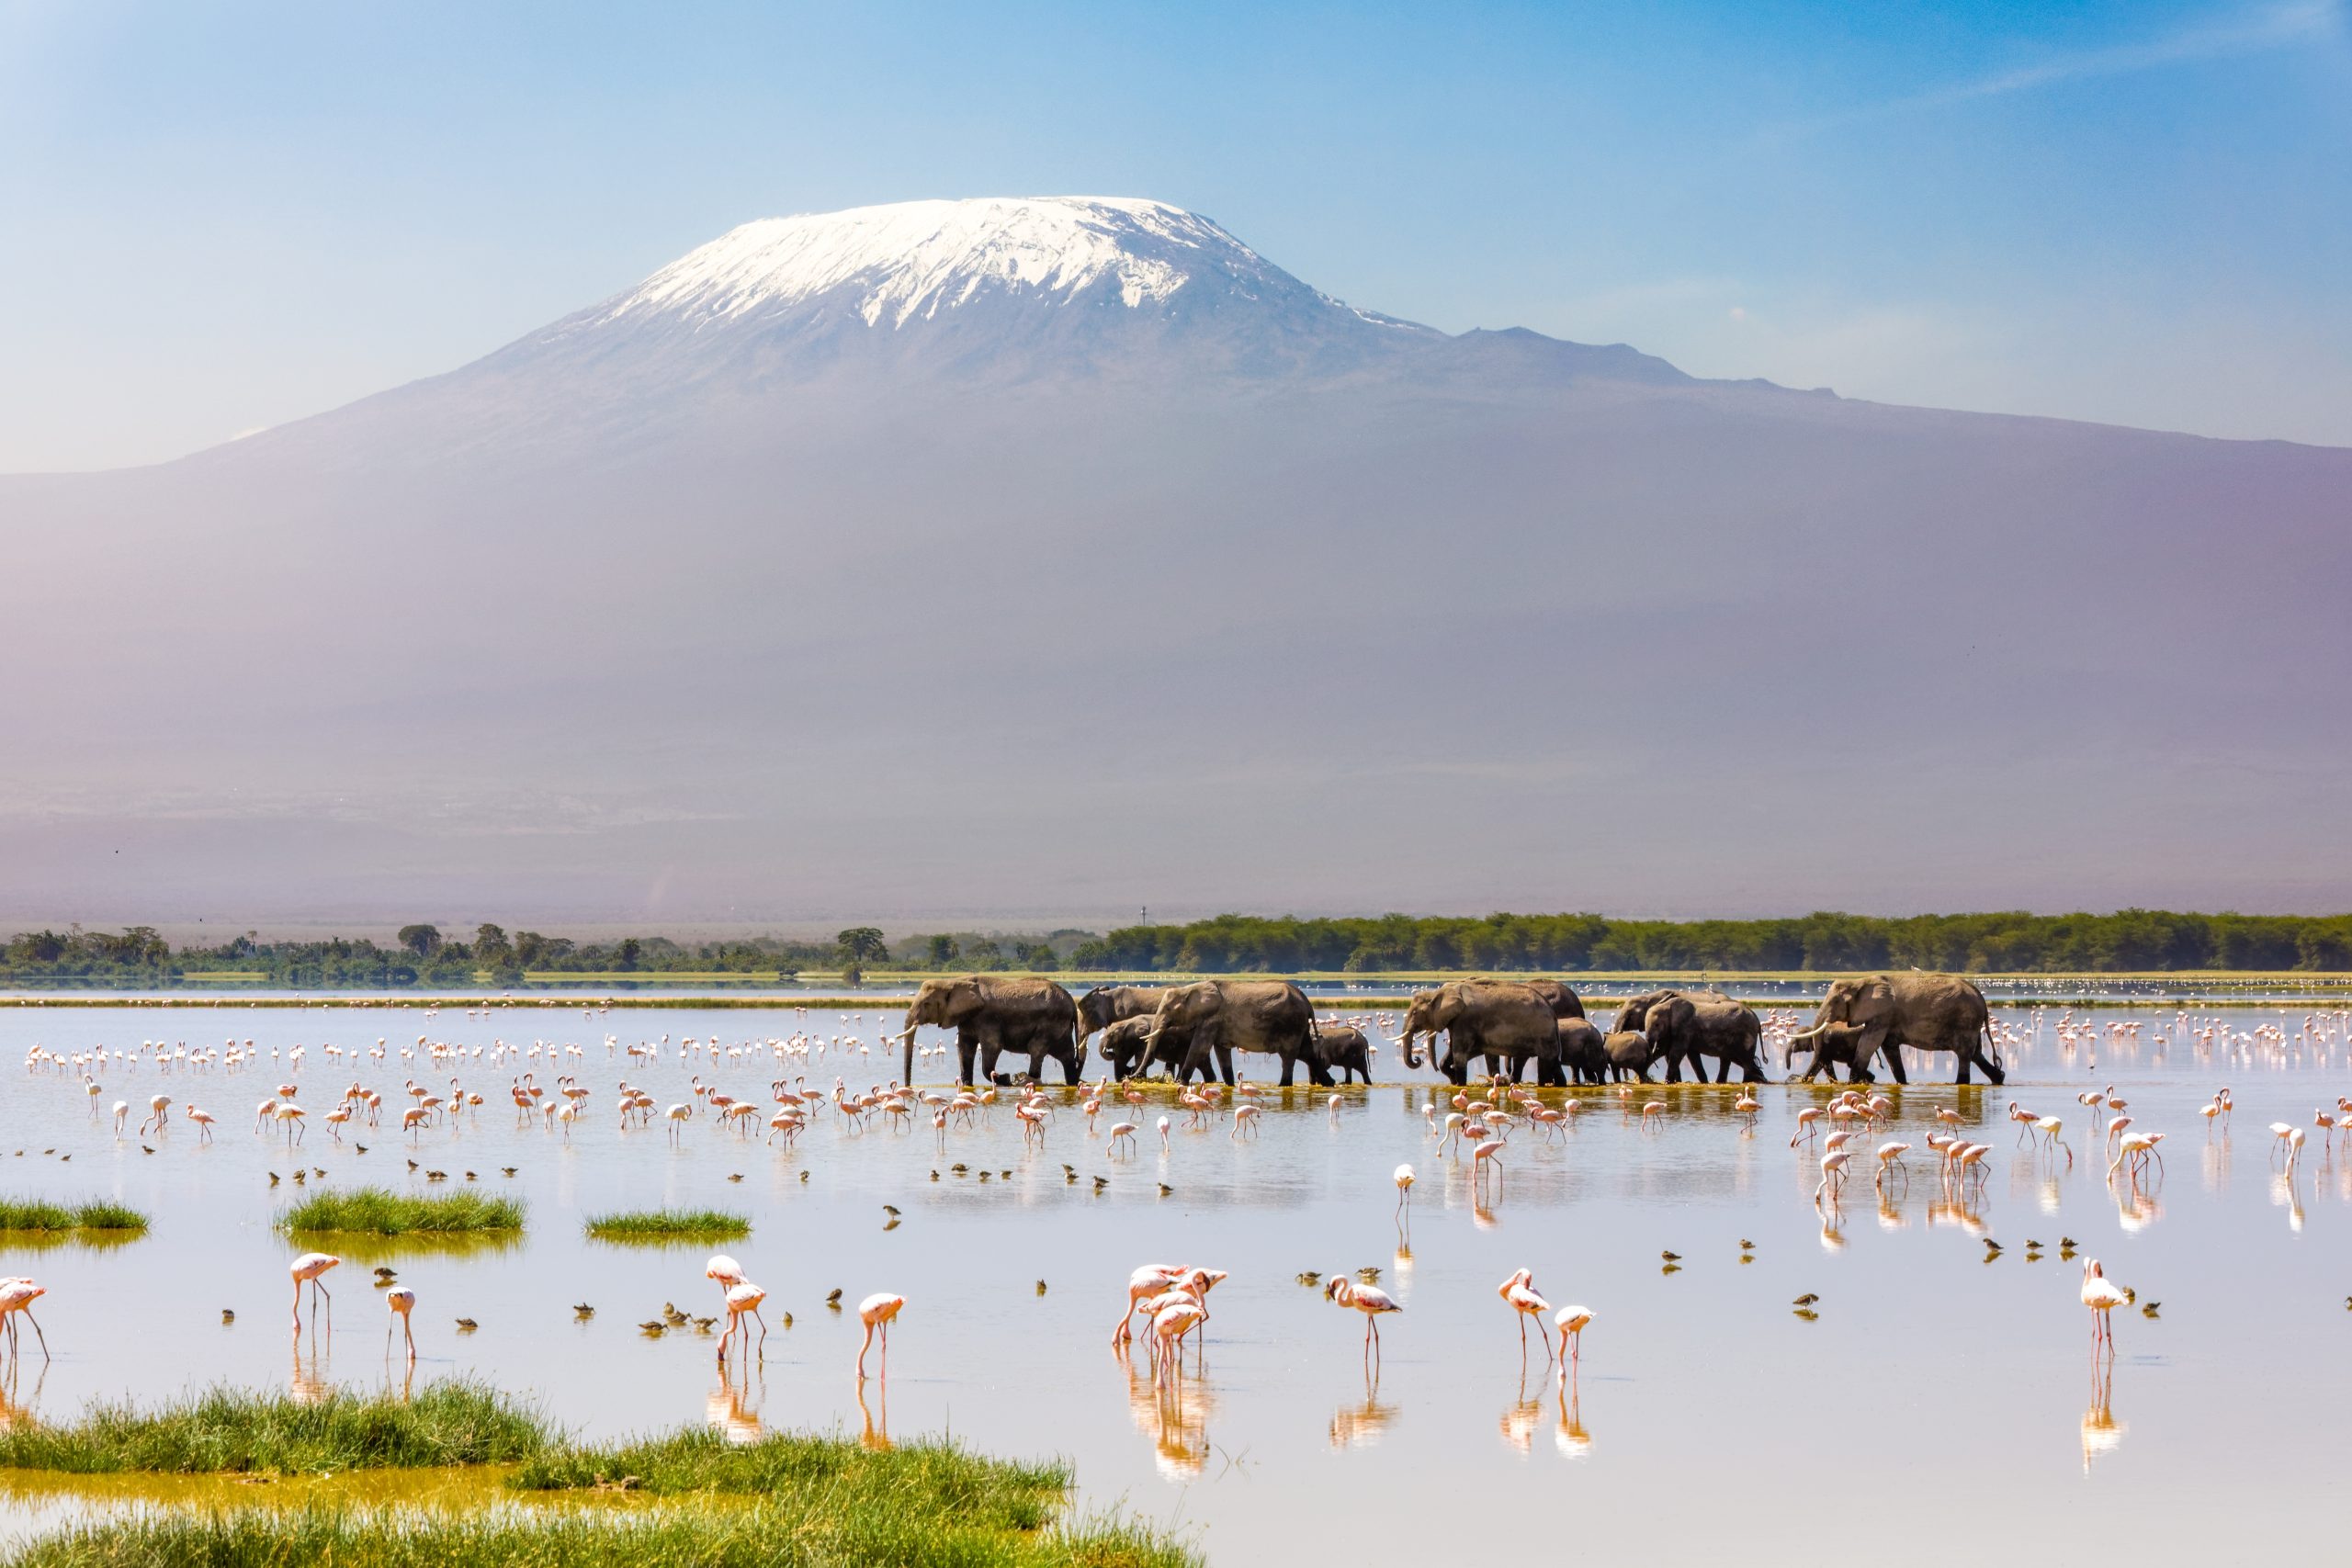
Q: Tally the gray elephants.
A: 13